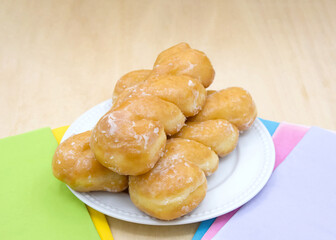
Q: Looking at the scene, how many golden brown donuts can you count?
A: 3